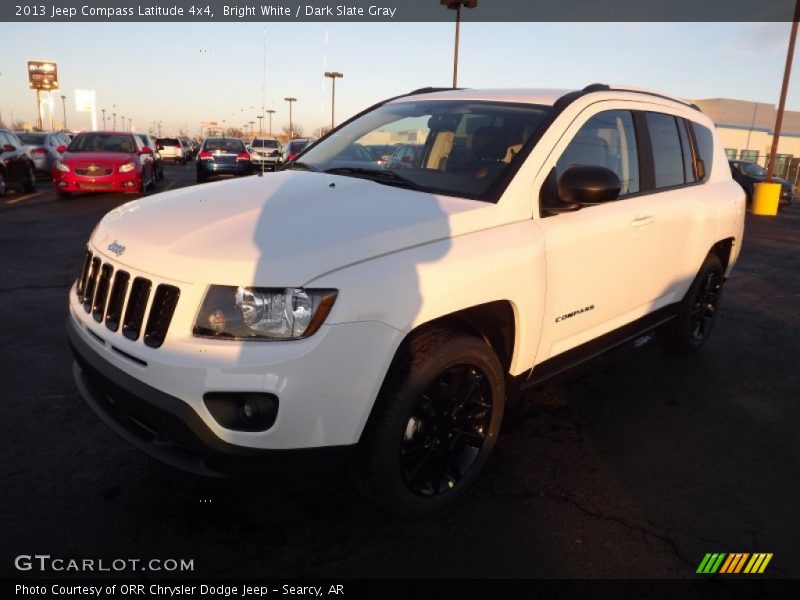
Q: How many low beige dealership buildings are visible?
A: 1